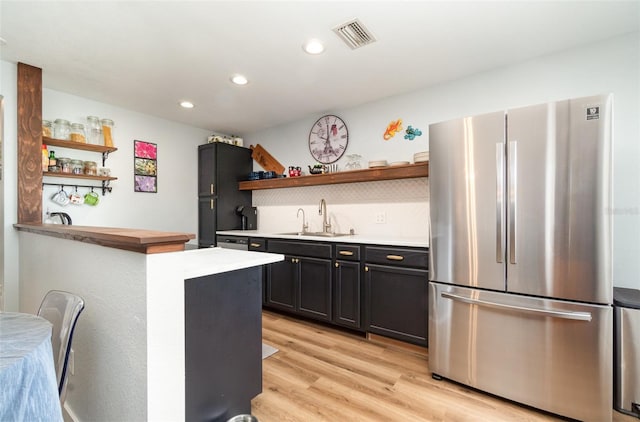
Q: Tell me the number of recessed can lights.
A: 3